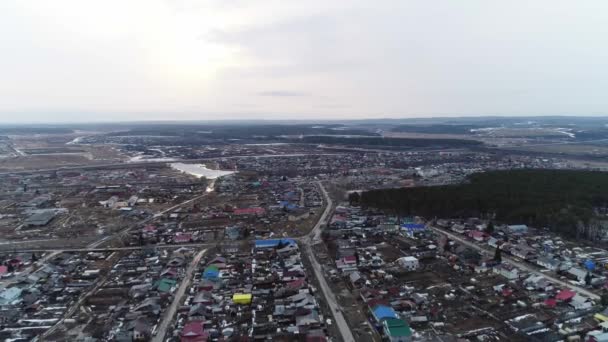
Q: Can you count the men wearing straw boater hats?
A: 0